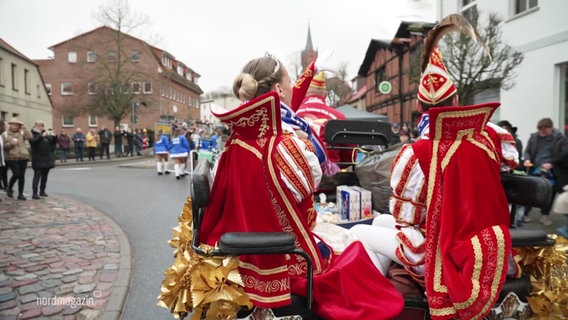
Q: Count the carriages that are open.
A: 1